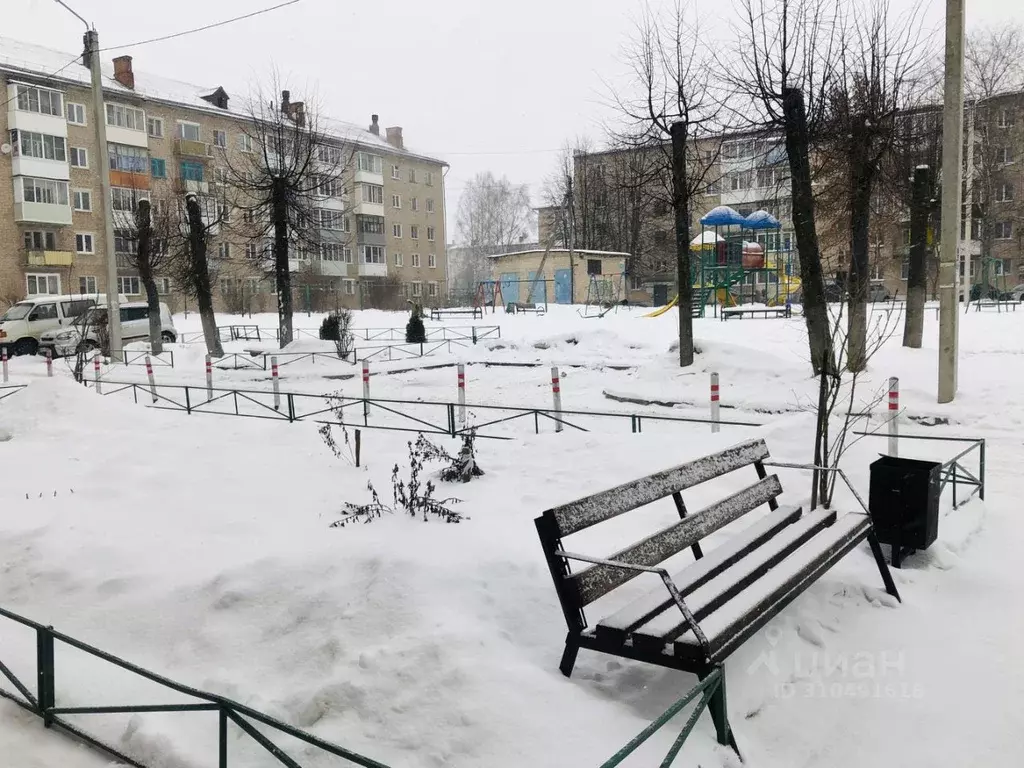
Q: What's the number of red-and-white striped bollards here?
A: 11